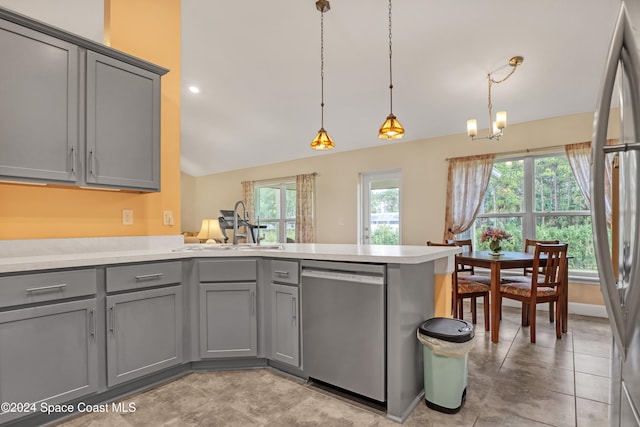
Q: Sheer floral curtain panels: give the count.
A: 4